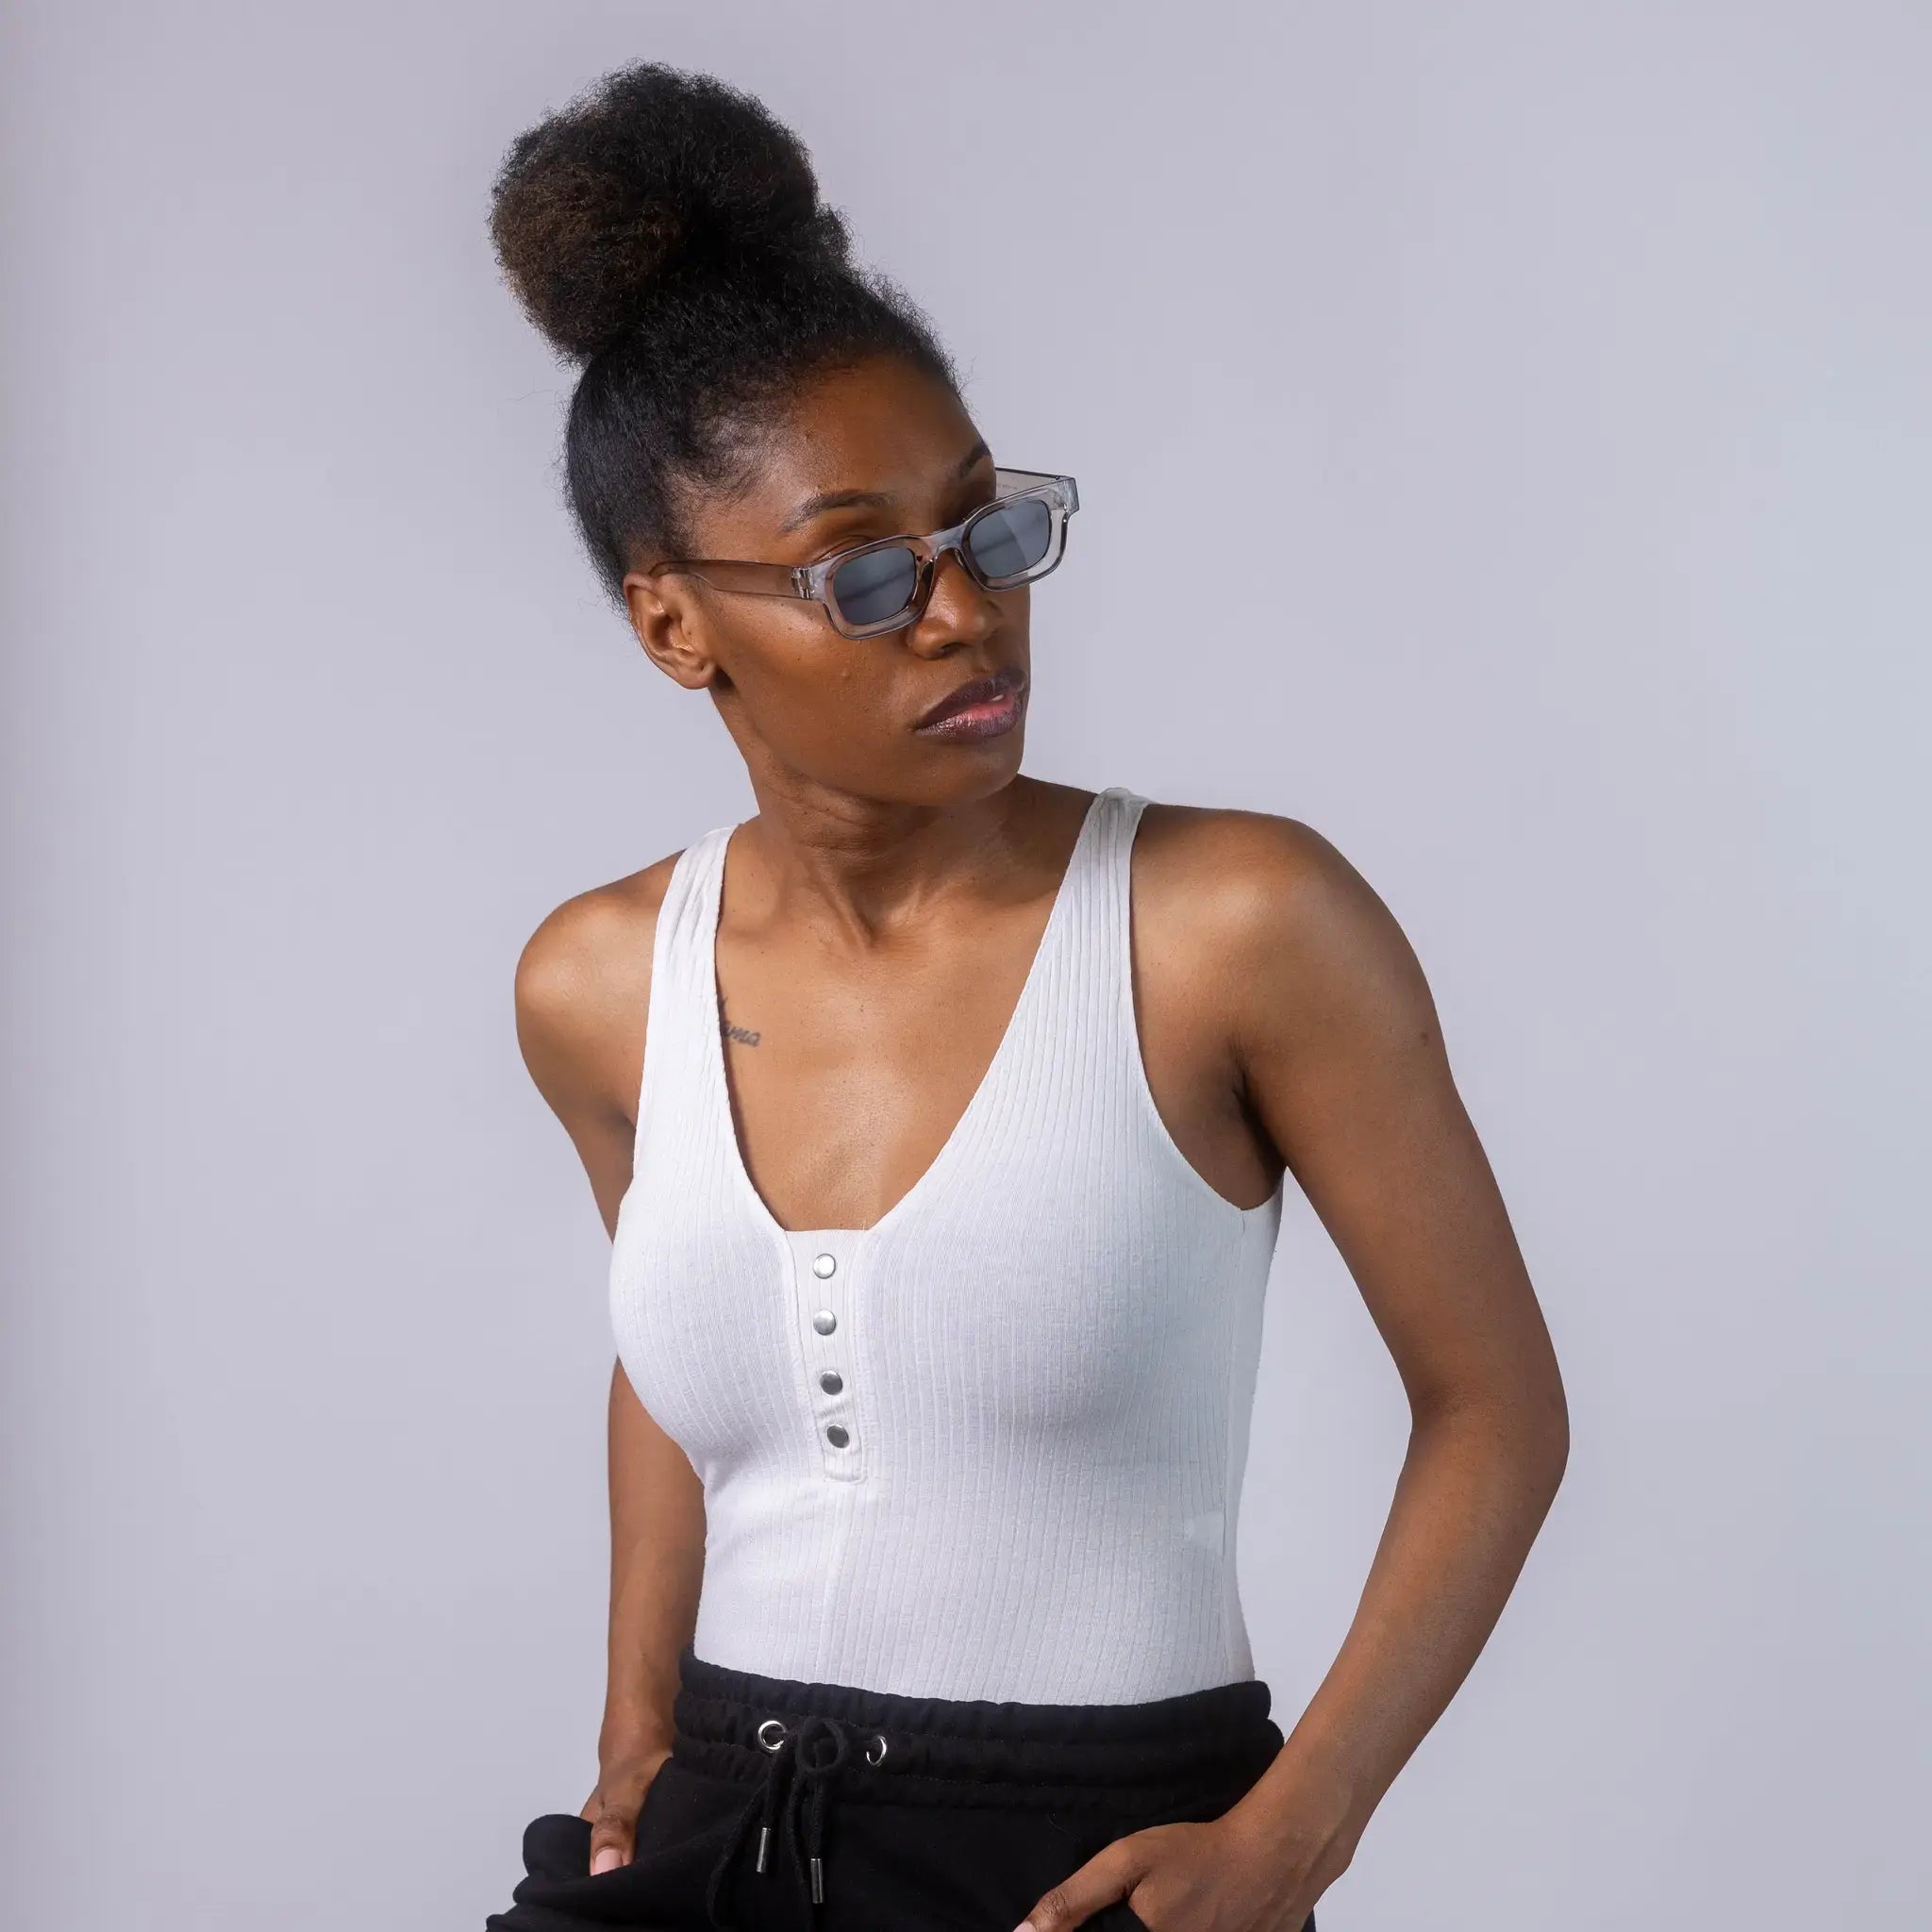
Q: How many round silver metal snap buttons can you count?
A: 4